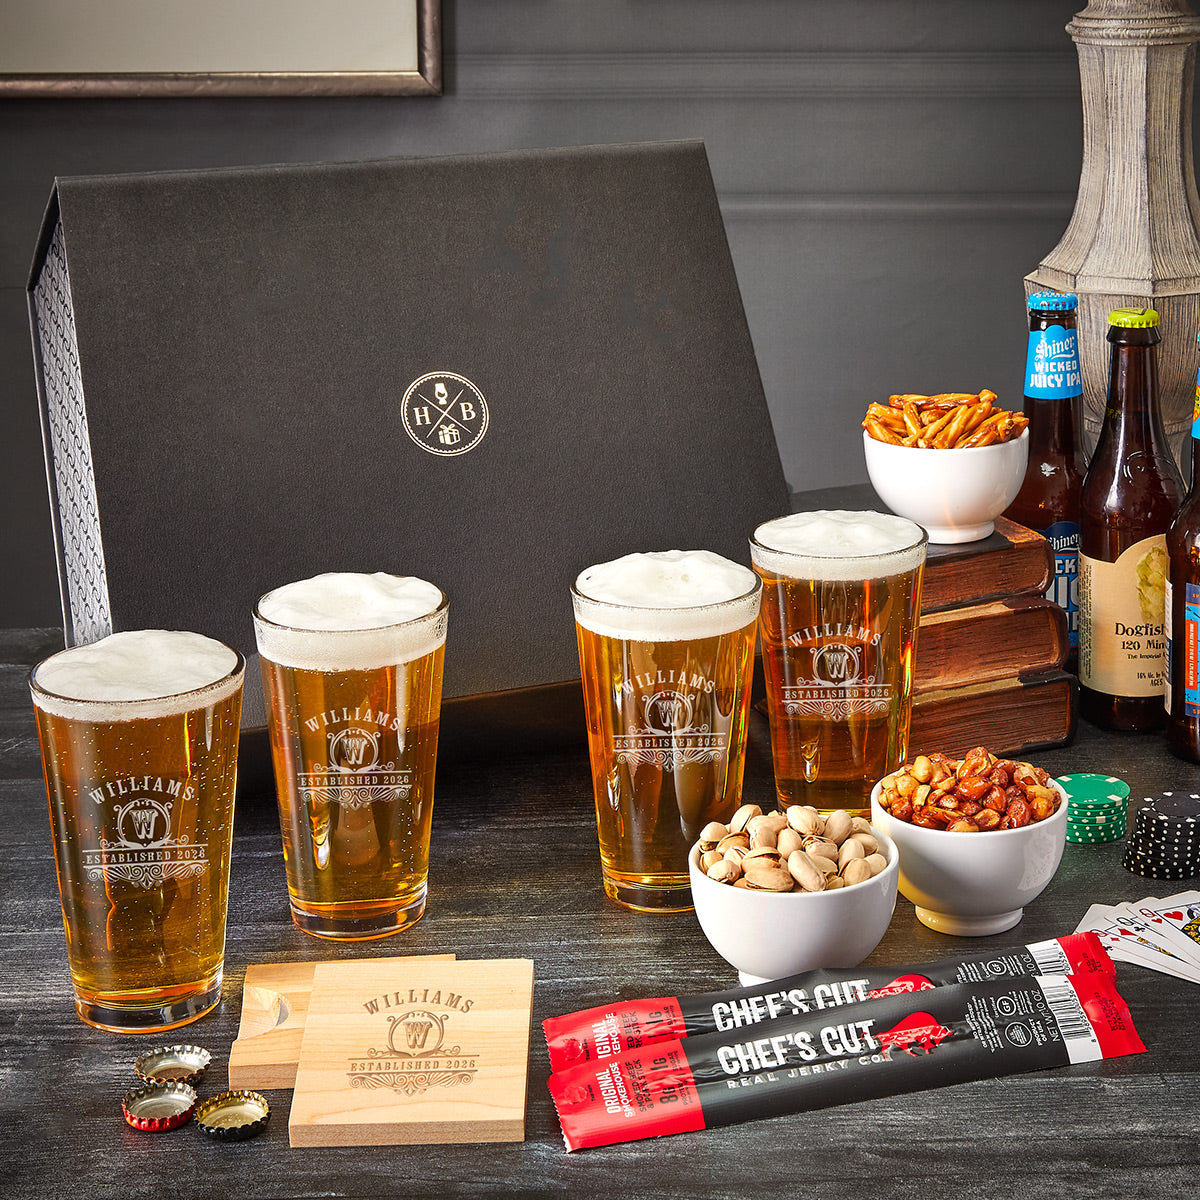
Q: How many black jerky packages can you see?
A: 2